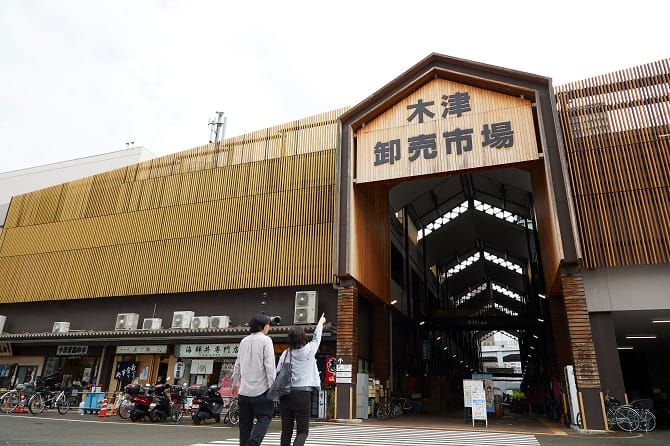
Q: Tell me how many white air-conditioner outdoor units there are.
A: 8